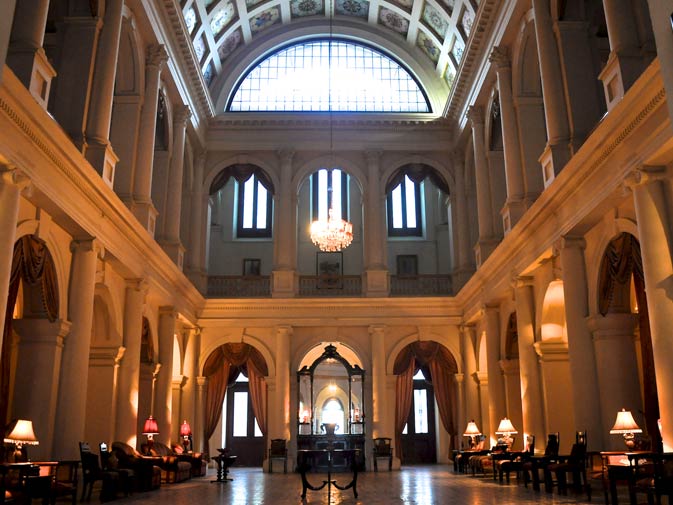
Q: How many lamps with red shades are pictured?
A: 2